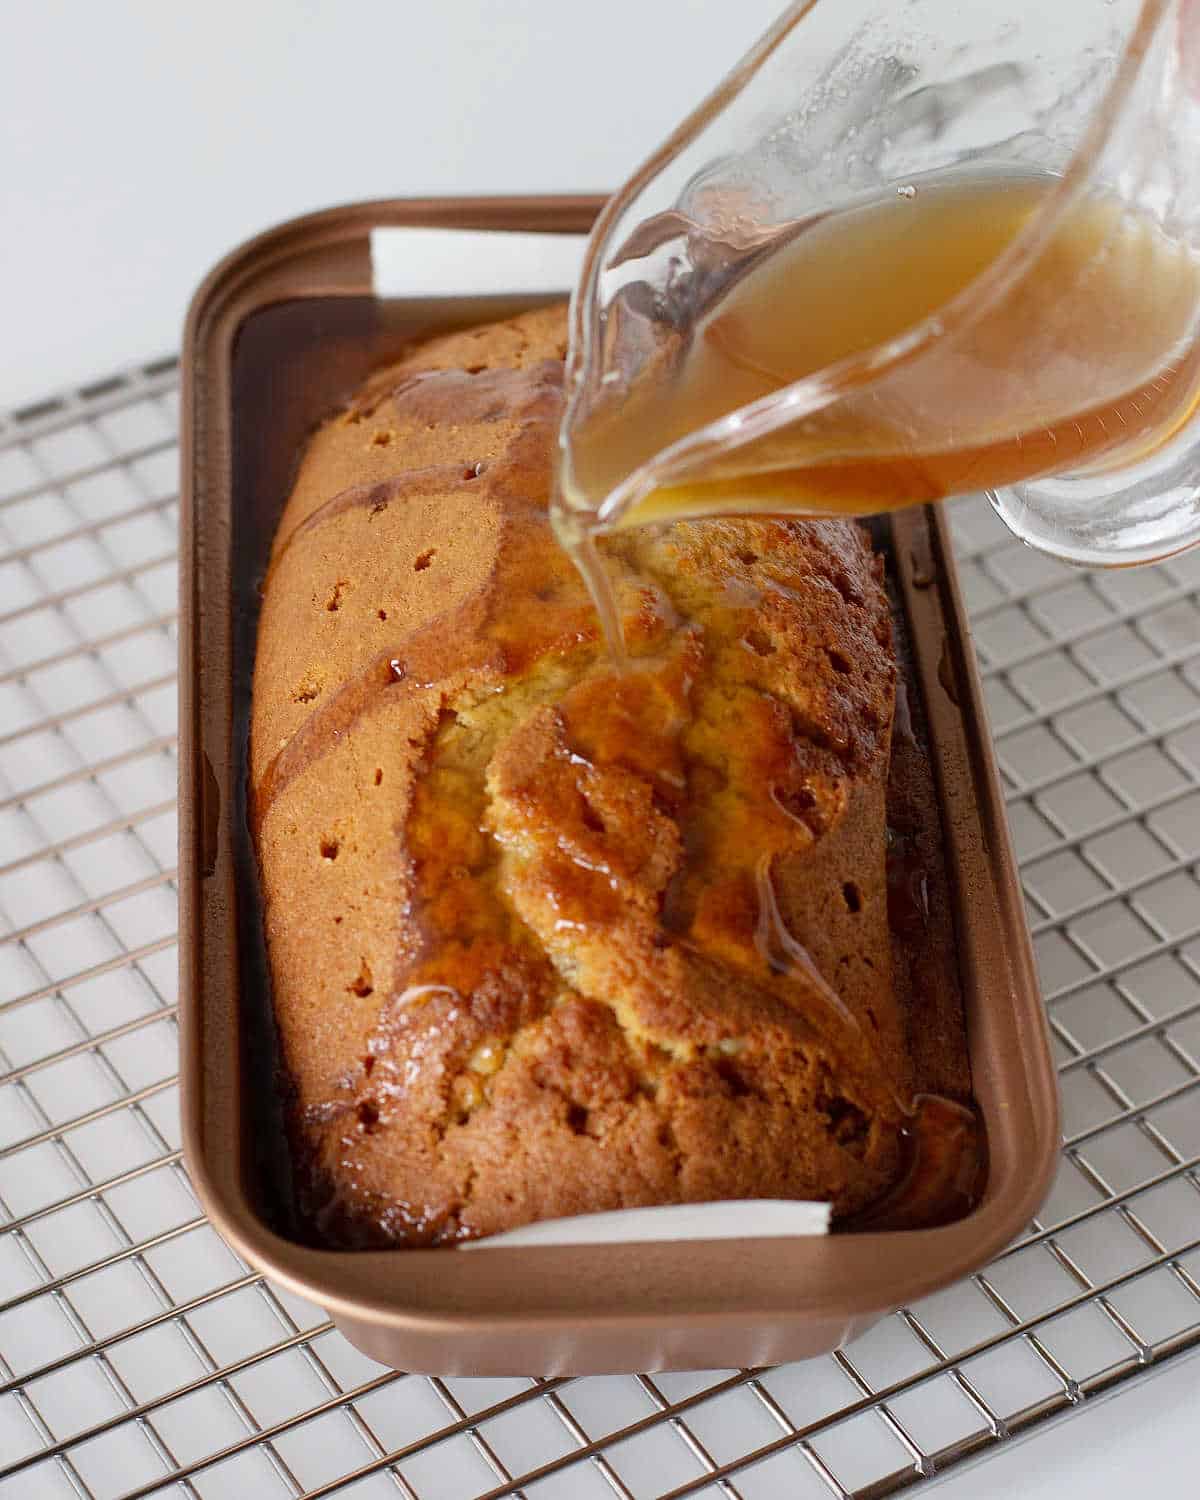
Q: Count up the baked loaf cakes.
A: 1